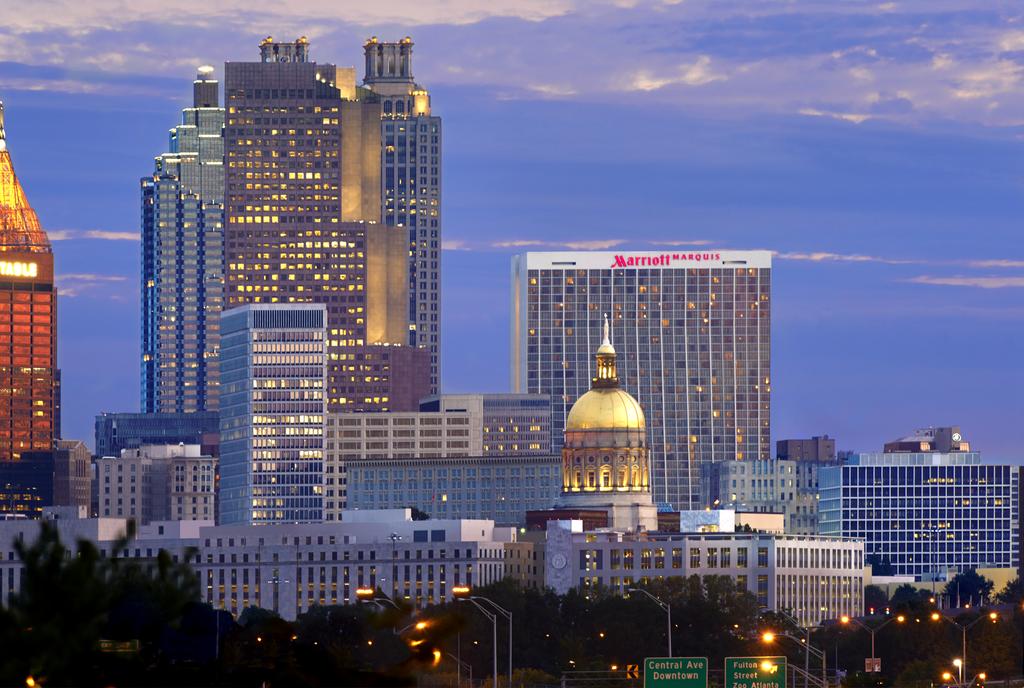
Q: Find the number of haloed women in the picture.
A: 0